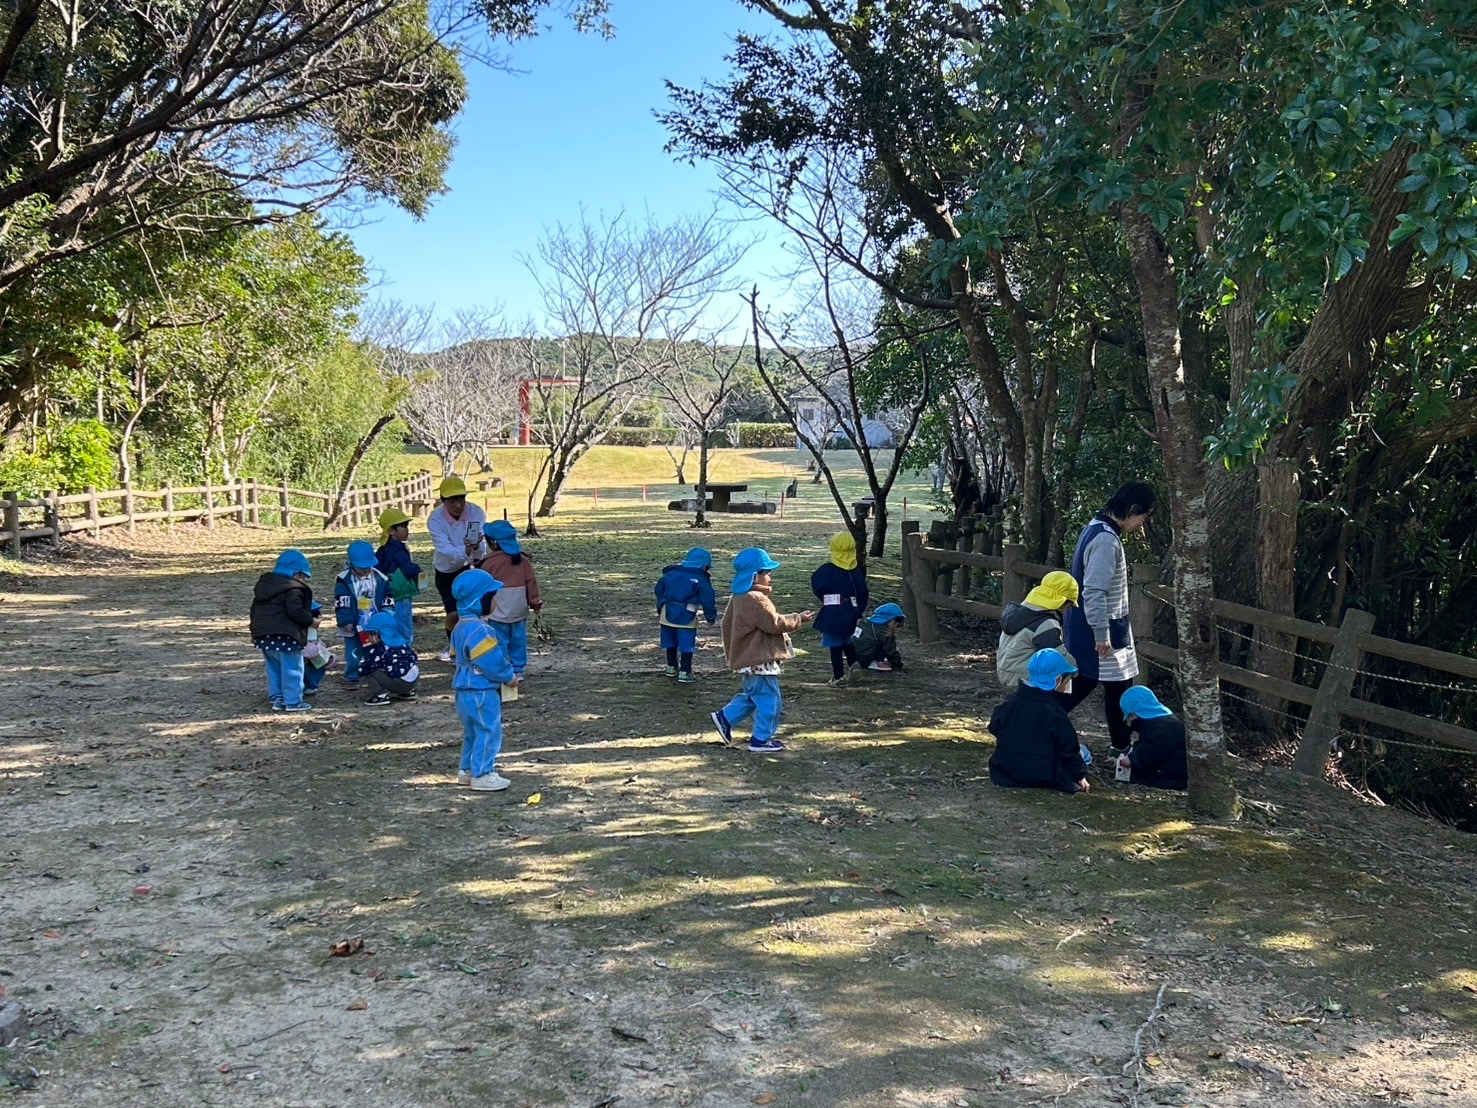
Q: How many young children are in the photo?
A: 14